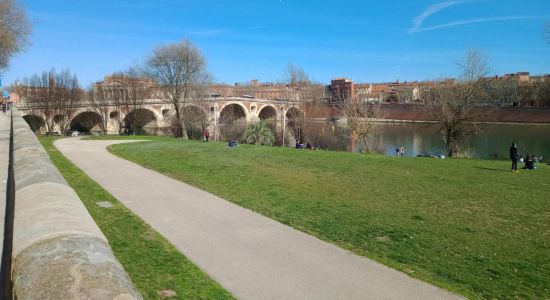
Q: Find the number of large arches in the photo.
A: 7